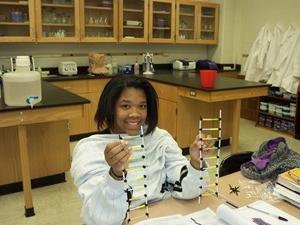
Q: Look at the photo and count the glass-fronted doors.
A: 7